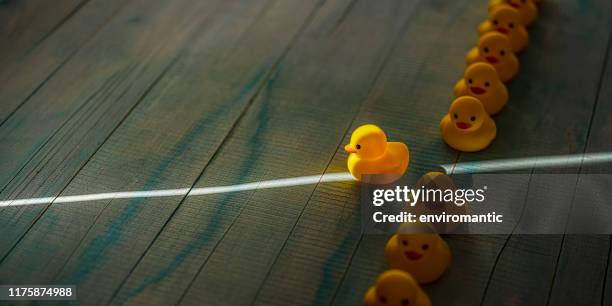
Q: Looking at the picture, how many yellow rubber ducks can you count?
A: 9